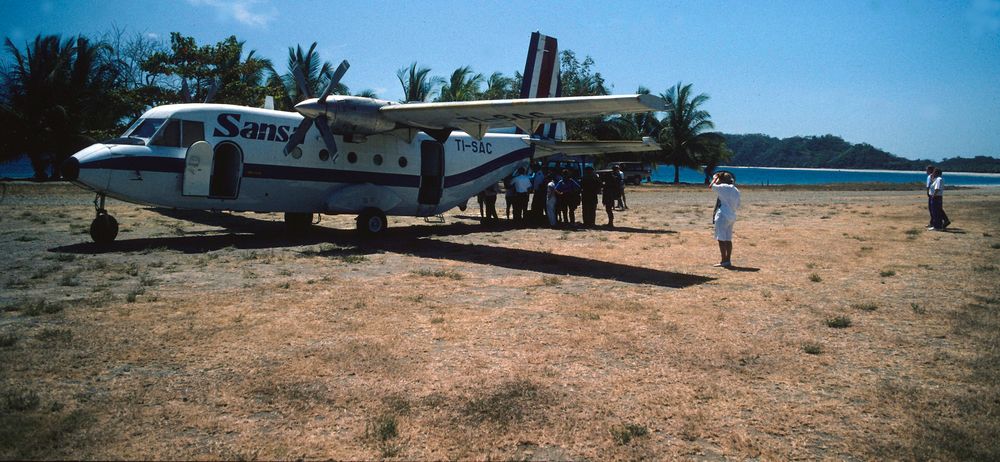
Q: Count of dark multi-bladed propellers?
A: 2